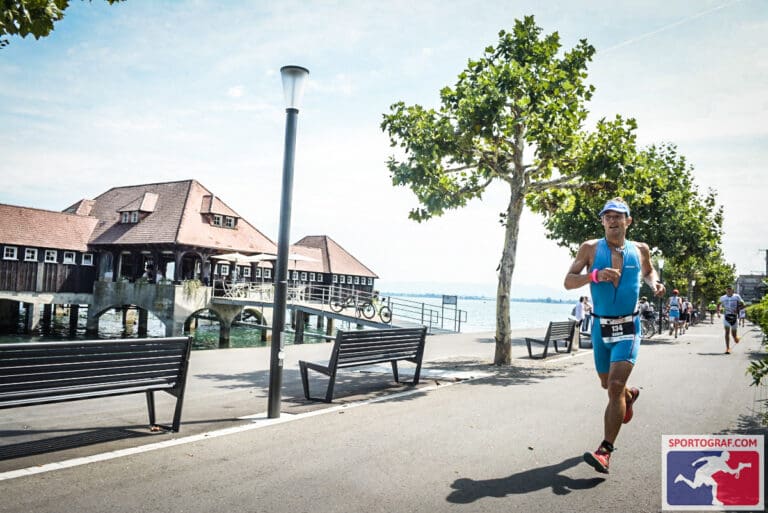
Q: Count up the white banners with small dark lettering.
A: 0